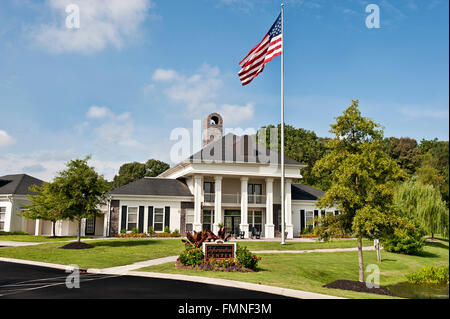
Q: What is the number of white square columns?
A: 5